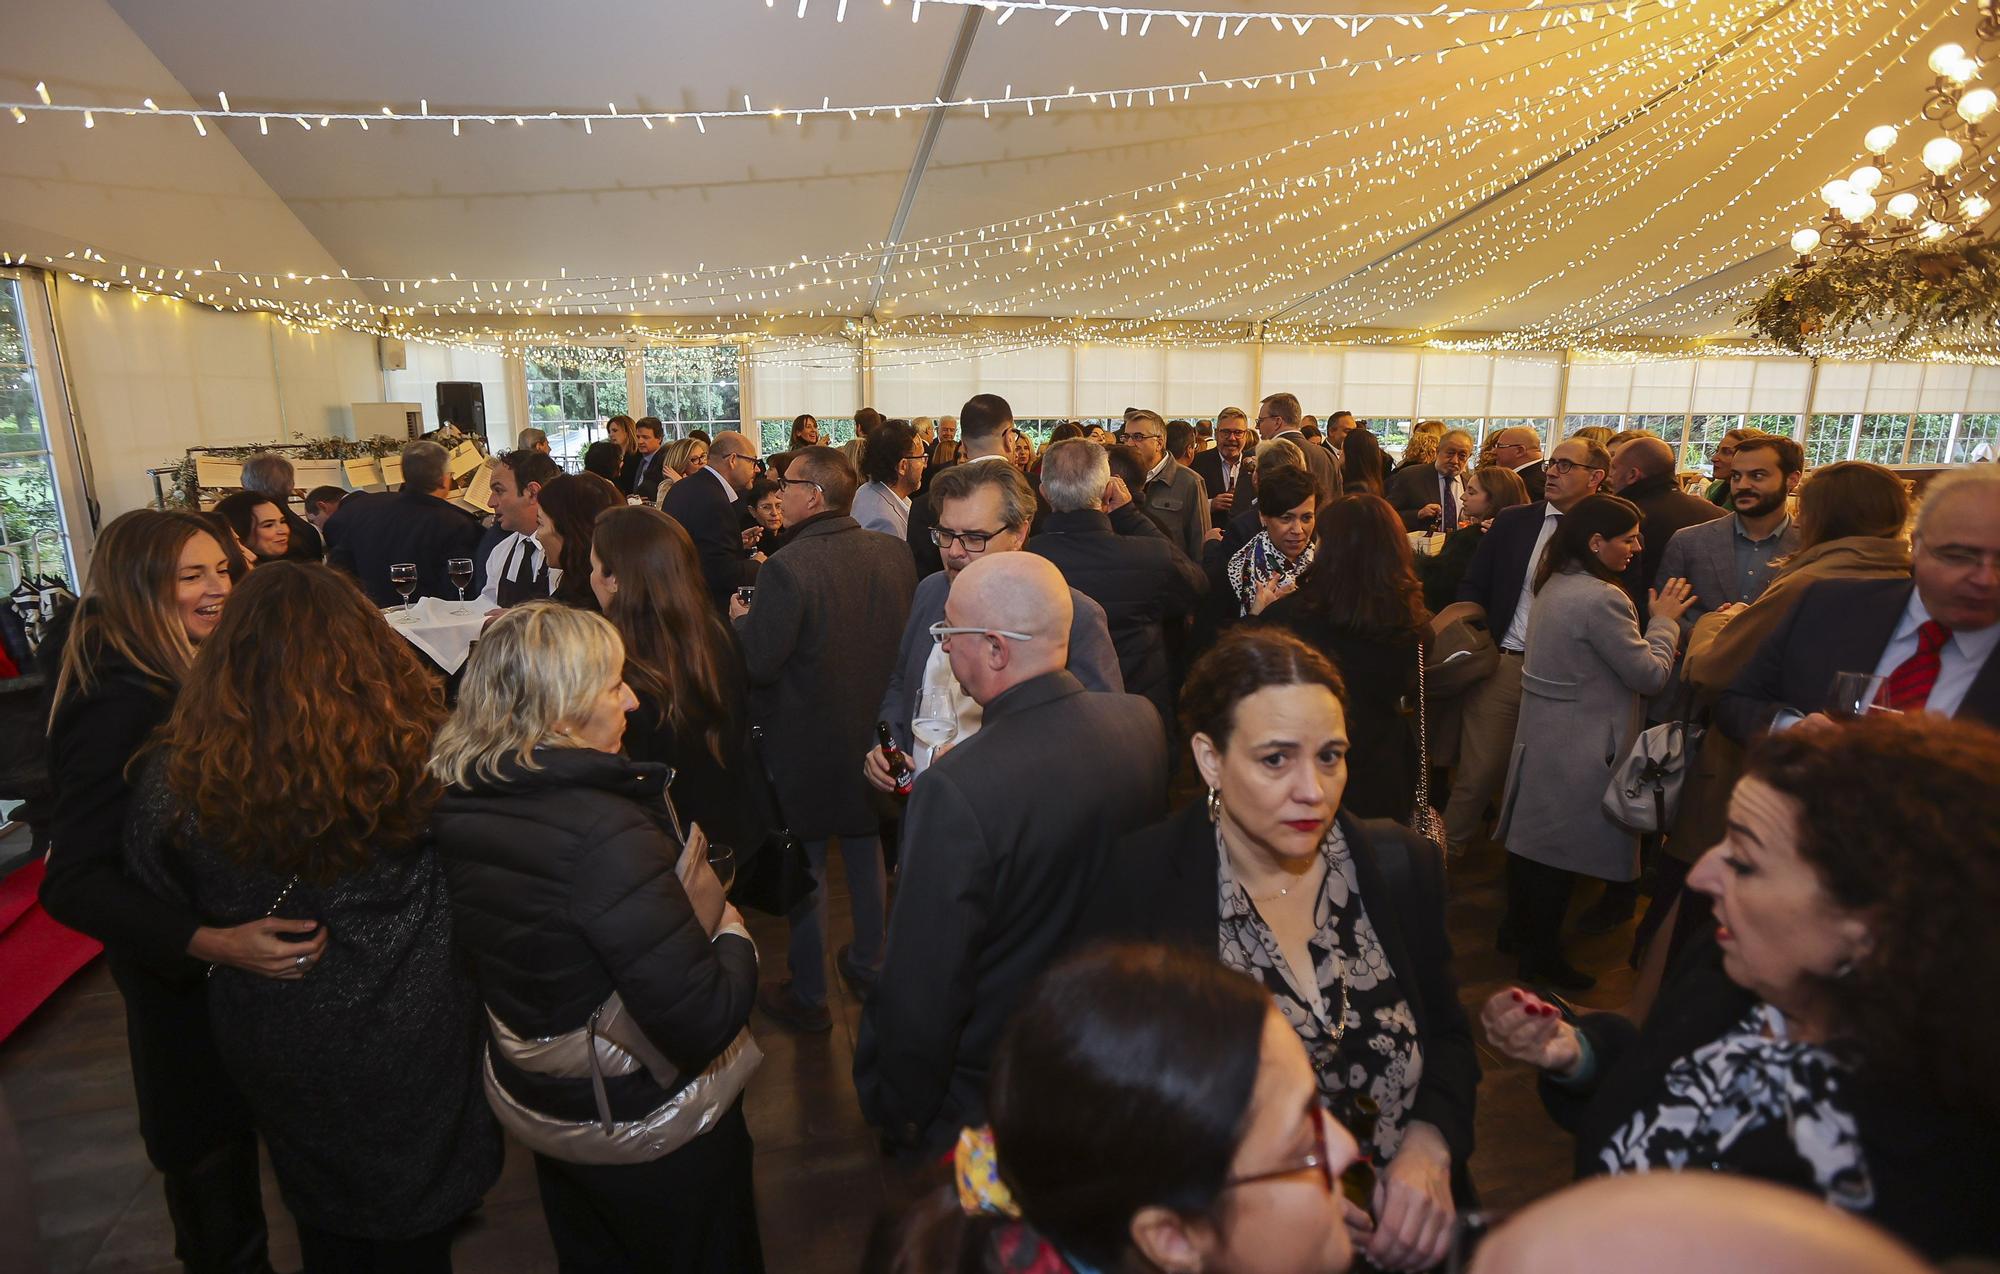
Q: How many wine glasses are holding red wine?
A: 2